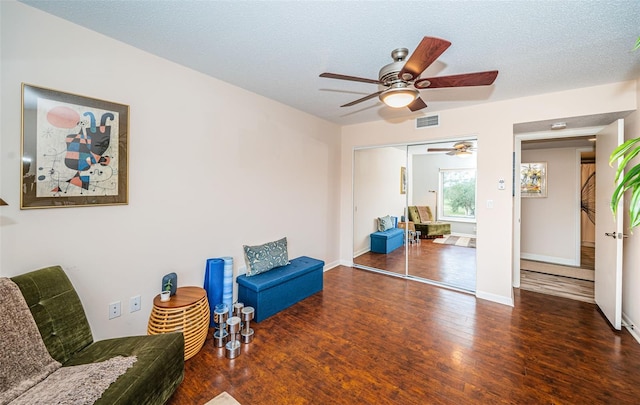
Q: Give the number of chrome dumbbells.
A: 5